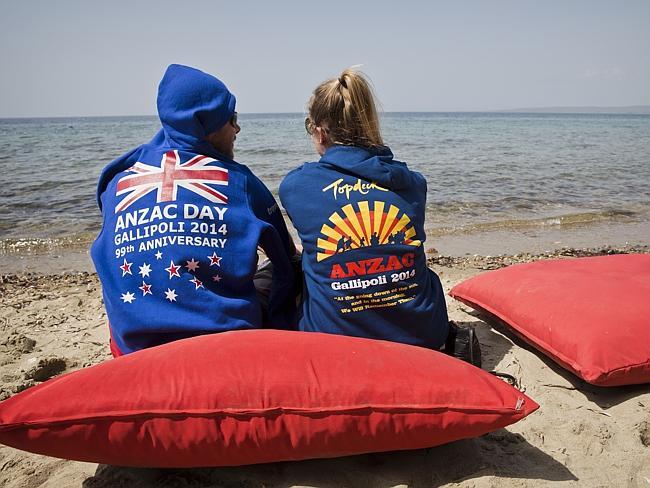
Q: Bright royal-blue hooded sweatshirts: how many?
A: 1